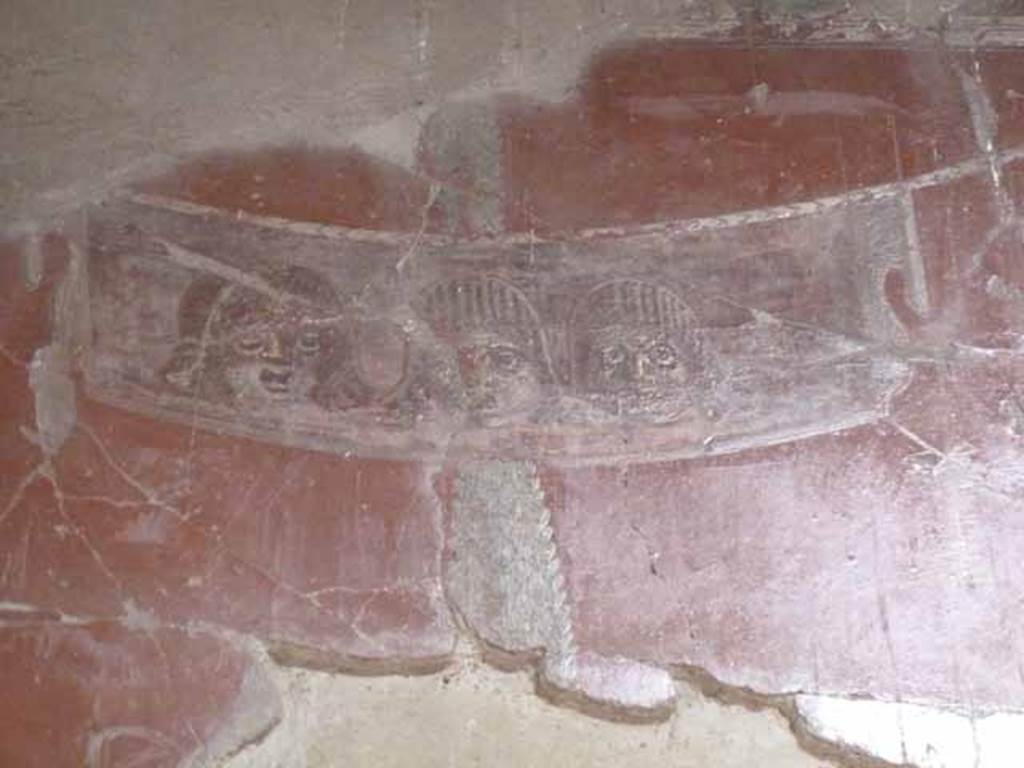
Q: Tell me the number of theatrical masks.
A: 3